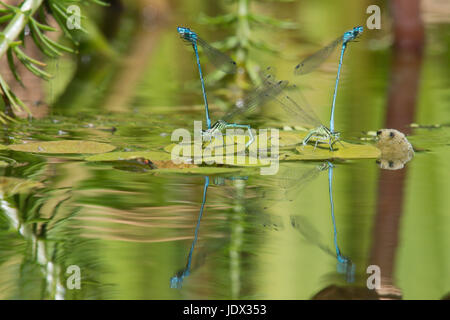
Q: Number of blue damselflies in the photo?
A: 2